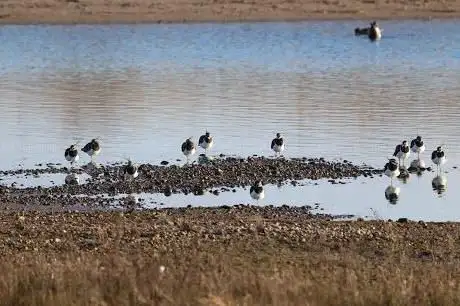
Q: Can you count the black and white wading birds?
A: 11